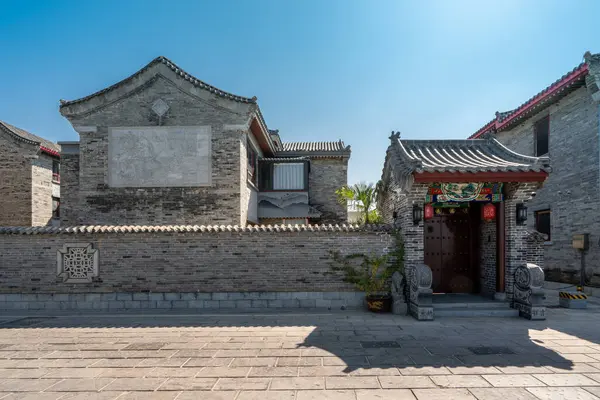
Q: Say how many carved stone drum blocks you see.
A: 2